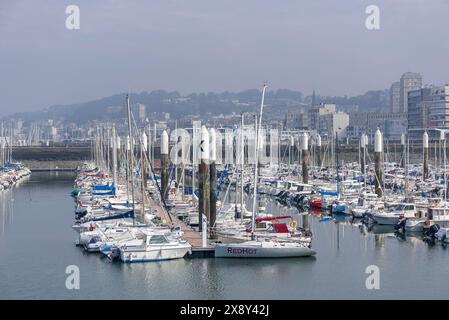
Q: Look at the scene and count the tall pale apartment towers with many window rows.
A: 2